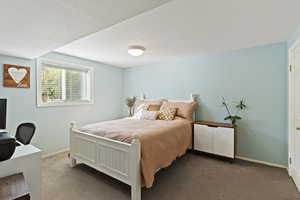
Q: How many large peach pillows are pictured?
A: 2